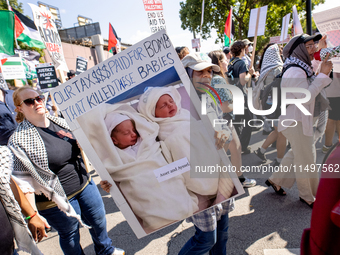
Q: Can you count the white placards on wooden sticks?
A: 2